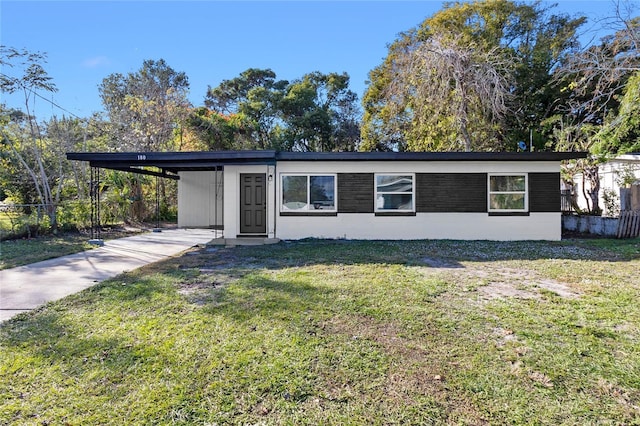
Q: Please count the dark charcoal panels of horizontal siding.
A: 3